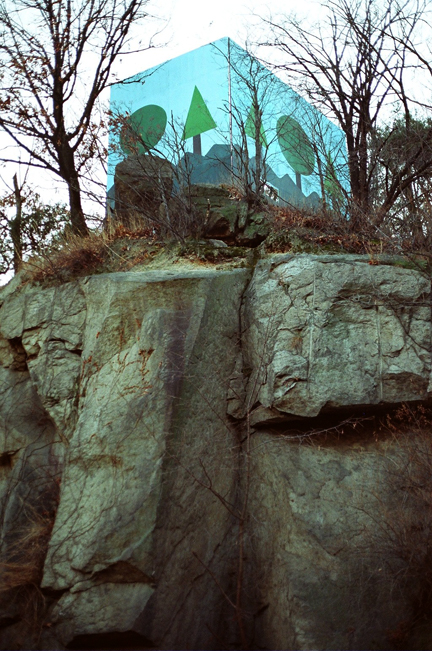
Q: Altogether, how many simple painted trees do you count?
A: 5